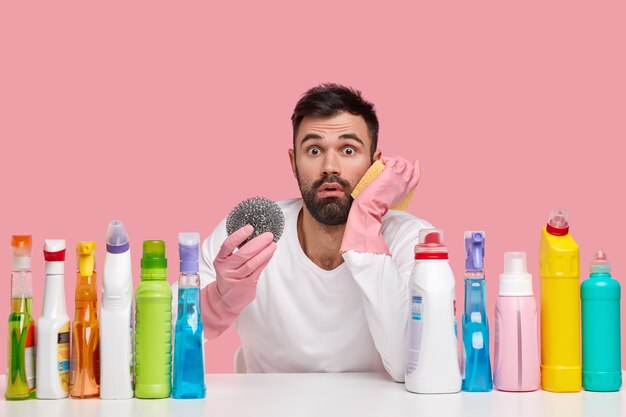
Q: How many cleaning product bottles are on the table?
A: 11